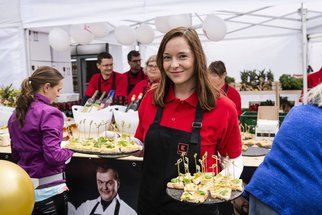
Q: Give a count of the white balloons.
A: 8